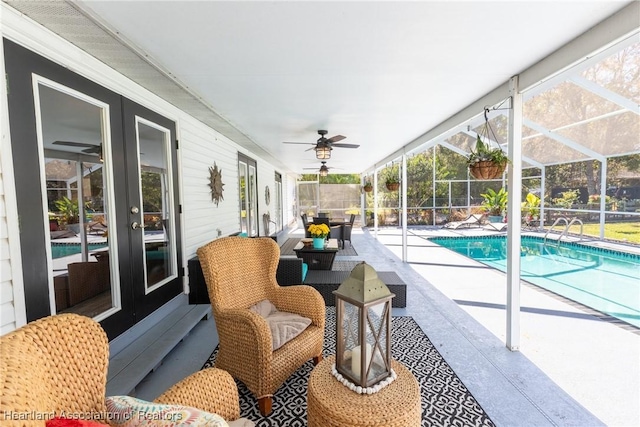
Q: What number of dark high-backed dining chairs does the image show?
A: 4